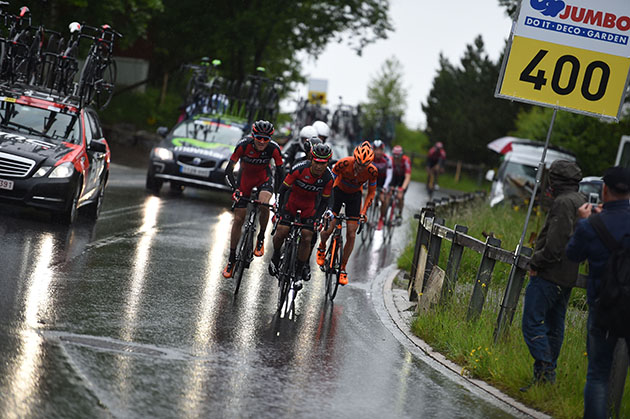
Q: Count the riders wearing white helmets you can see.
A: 2